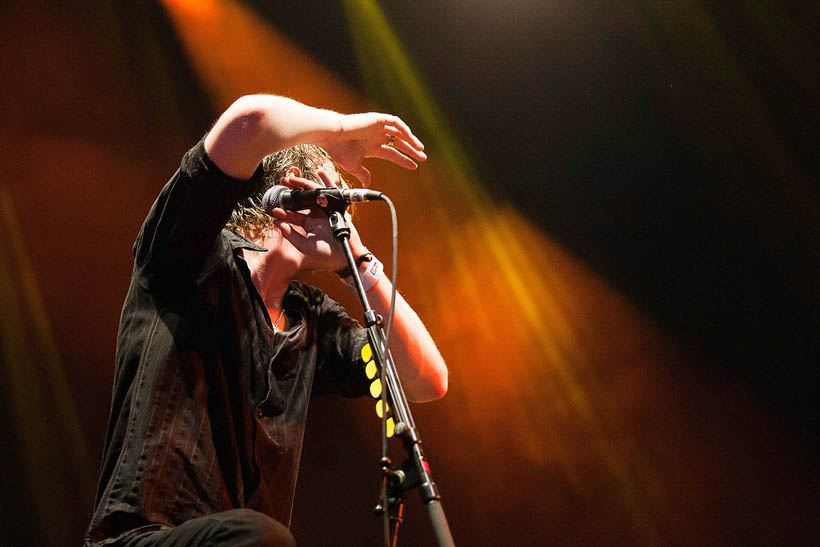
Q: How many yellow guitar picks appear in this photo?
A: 5